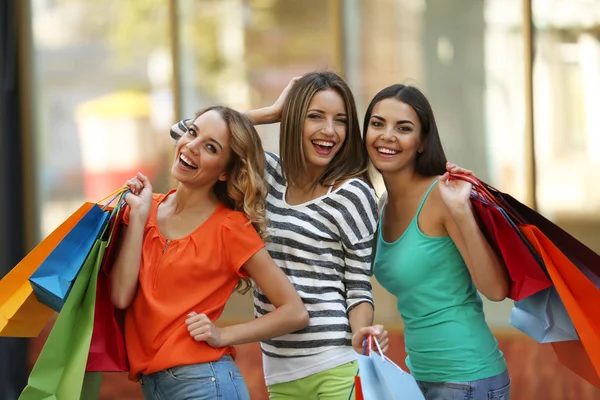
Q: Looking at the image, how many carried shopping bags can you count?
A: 10